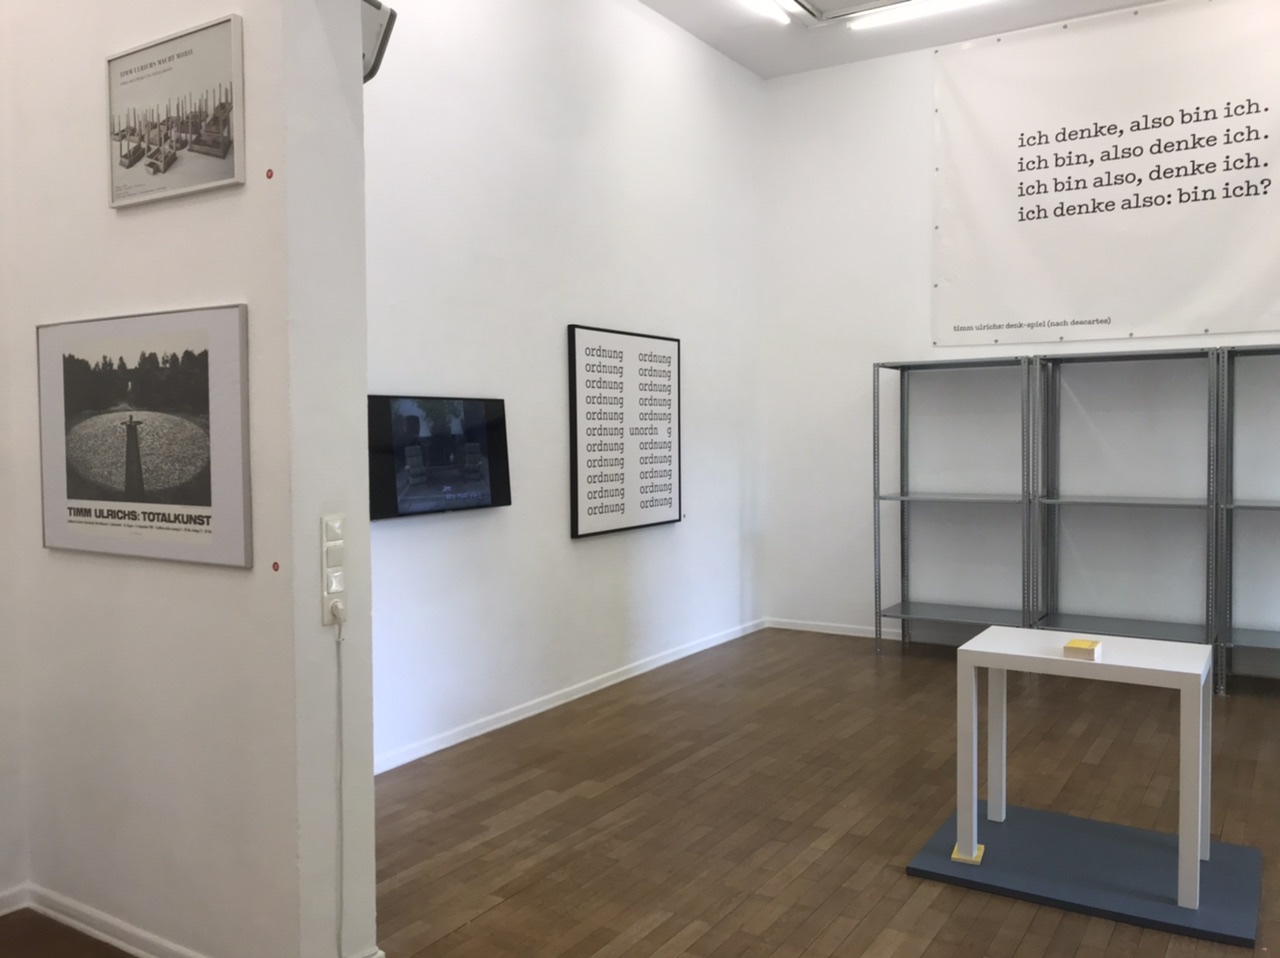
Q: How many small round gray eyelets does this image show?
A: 13